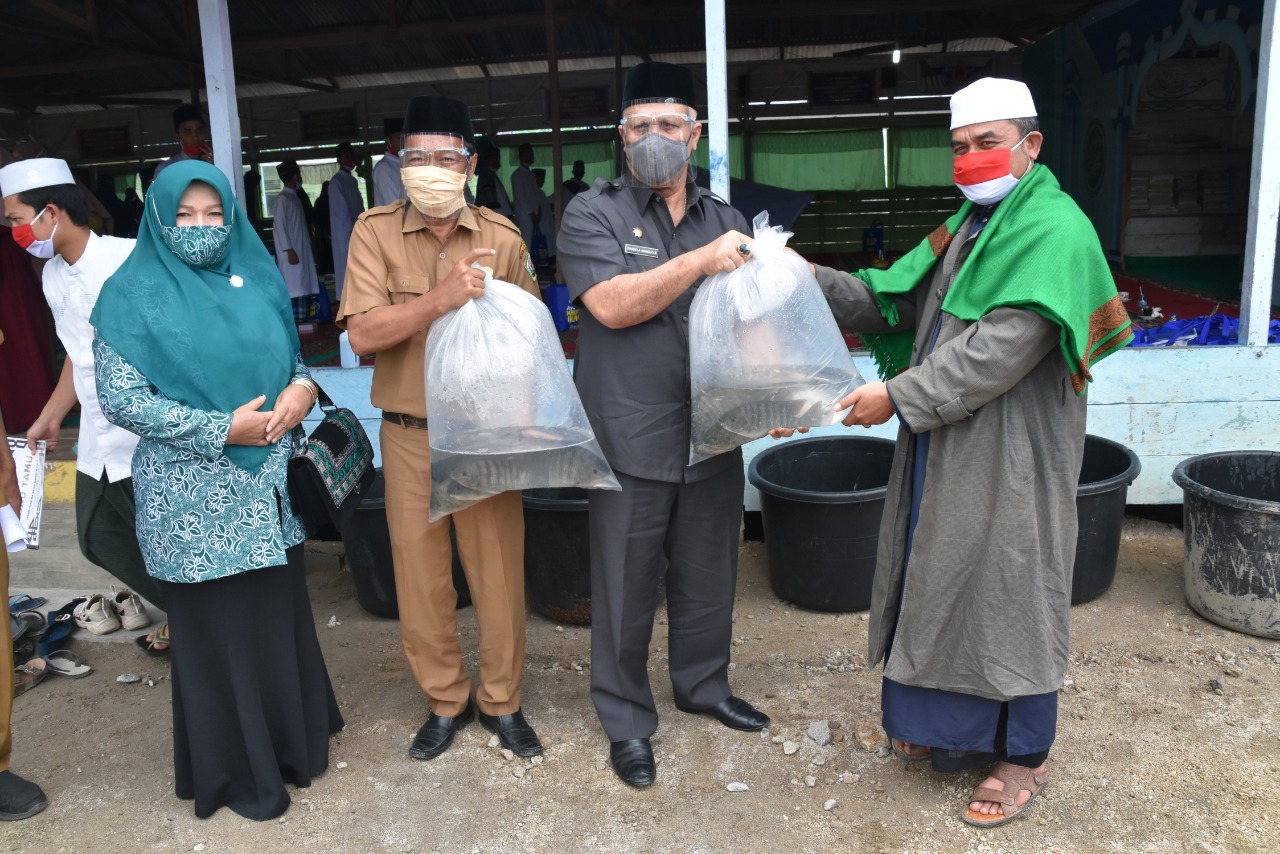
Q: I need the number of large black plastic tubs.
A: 5